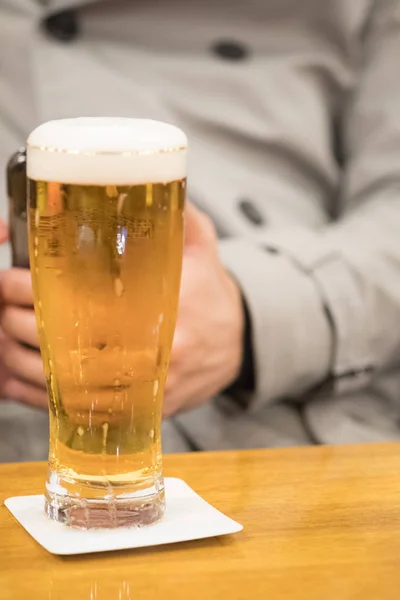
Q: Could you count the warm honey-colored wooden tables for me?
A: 1